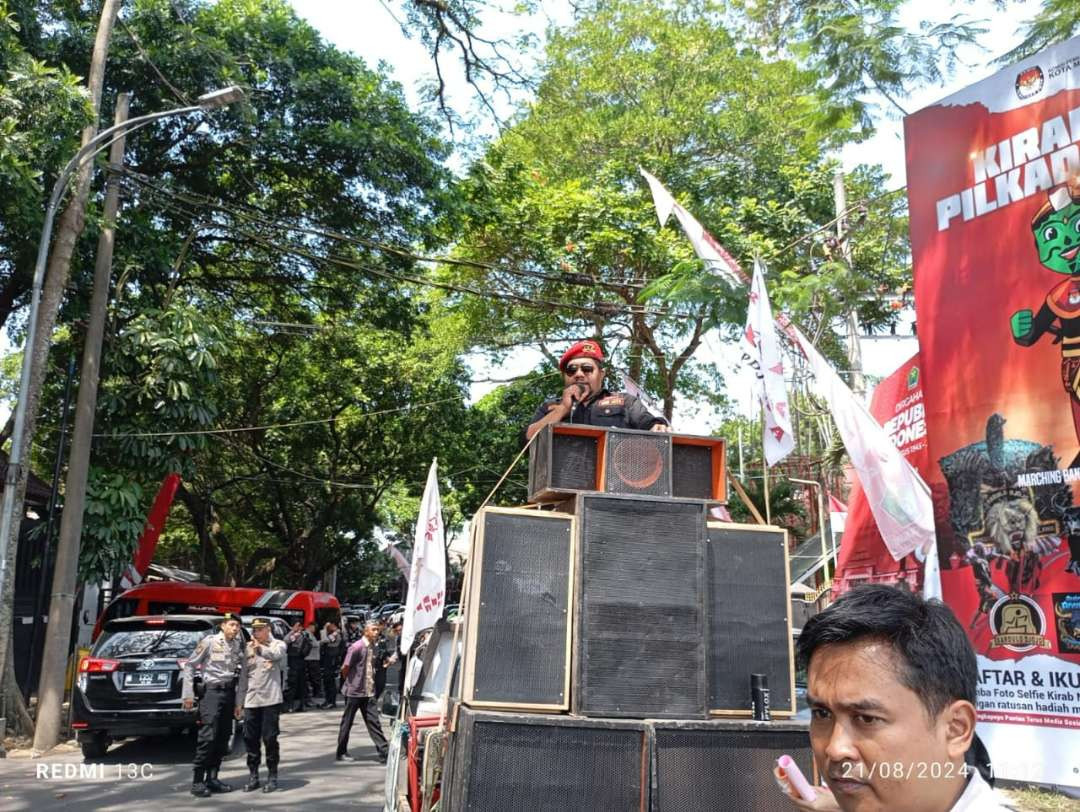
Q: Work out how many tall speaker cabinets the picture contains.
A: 3